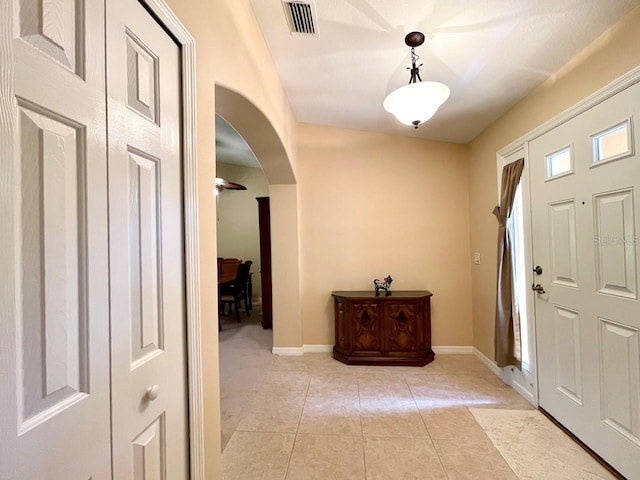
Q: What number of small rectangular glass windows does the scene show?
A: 2